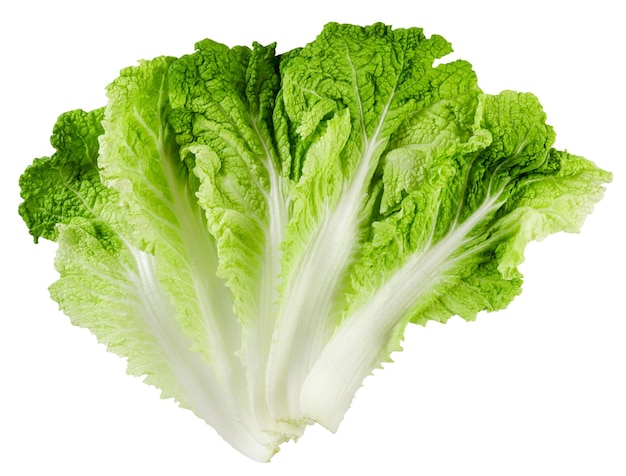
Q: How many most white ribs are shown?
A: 5